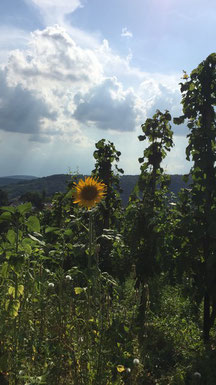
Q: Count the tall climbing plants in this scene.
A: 3